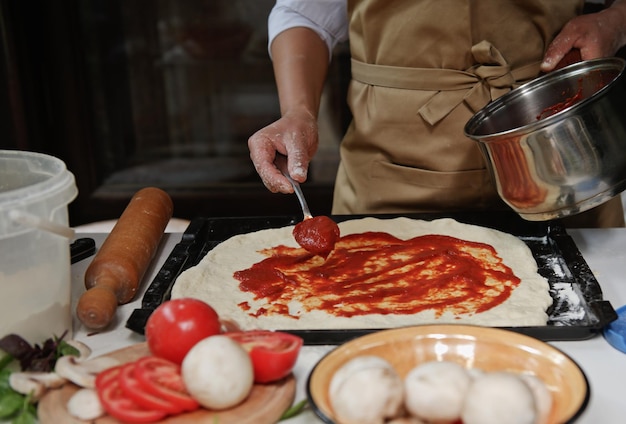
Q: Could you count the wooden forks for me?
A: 0